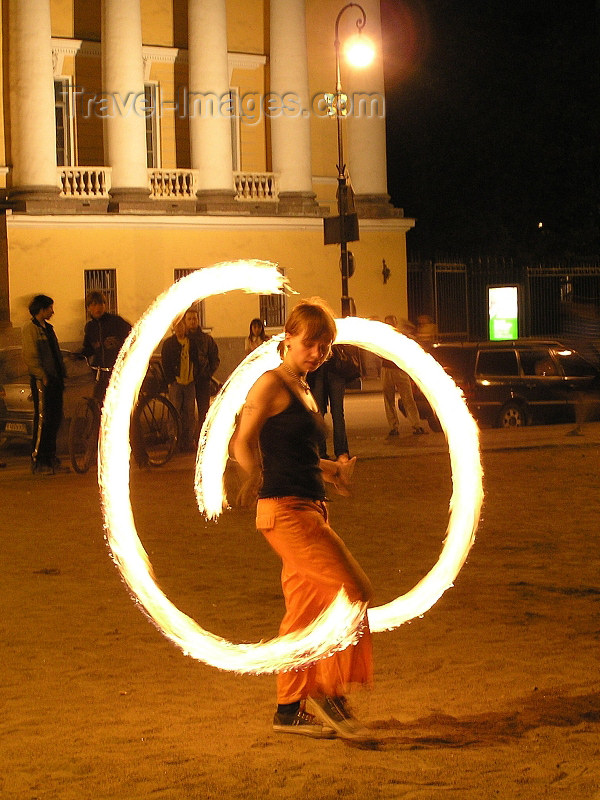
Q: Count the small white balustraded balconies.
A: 3